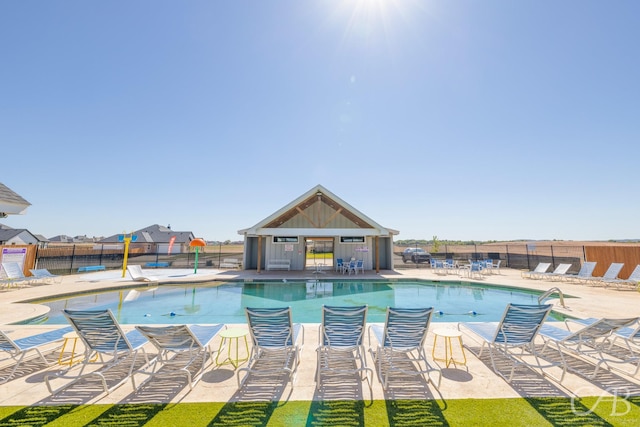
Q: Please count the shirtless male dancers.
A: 0